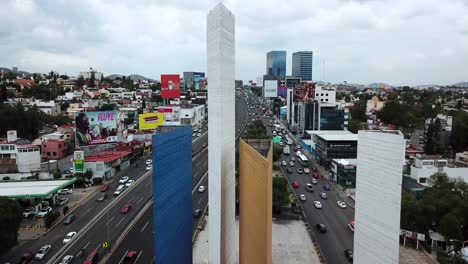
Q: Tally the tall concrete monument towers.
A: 4